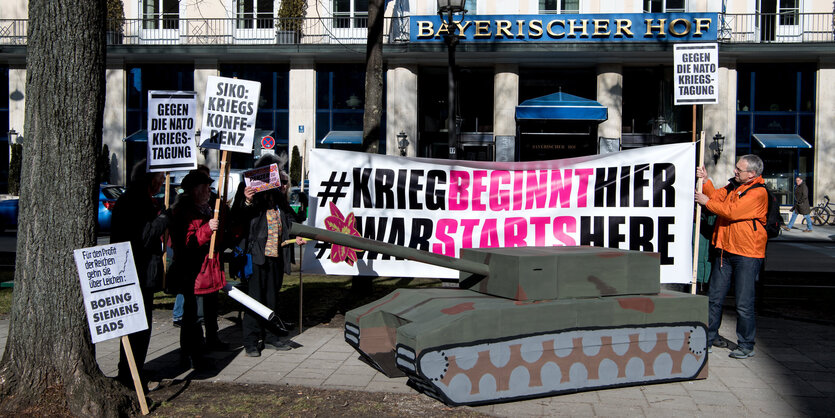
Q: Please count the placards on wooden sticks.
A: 4